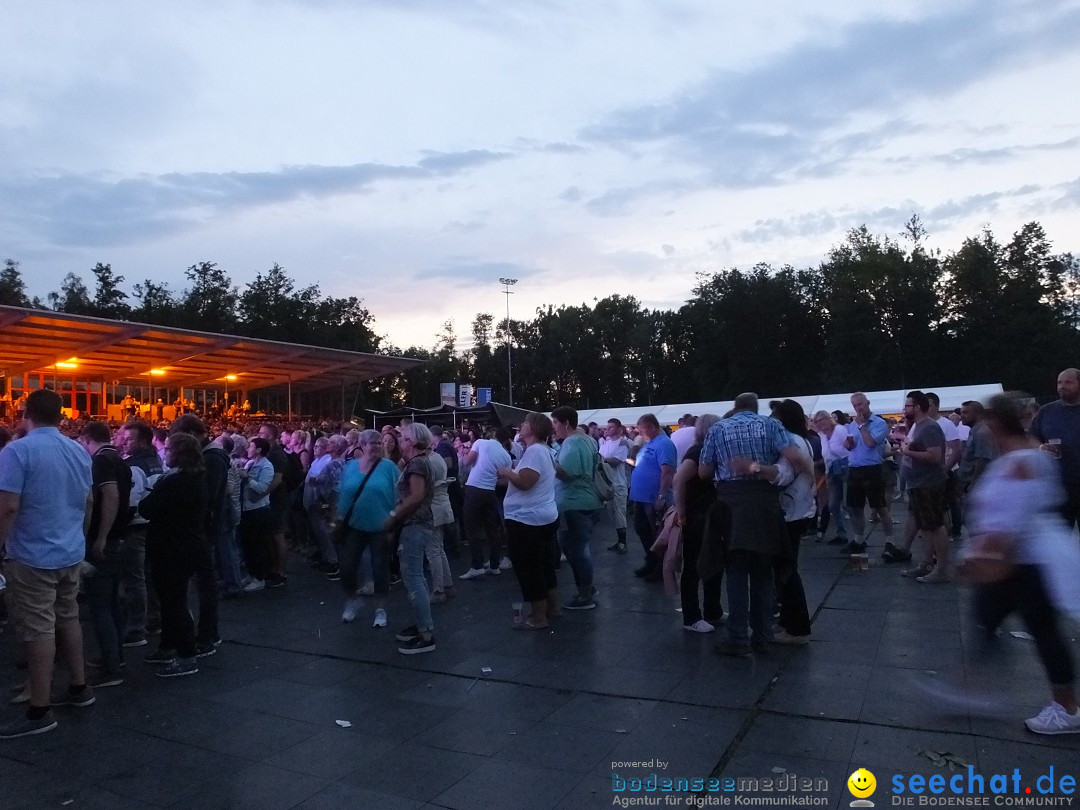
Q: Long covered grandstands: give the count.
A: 1